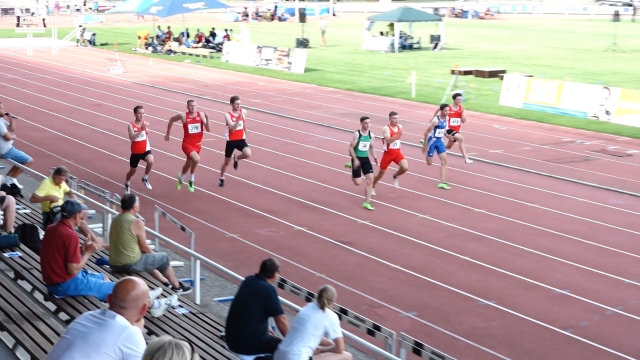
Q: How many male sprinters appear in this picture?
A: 7